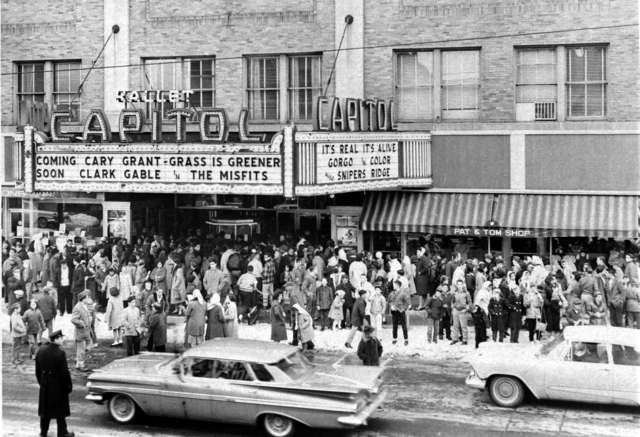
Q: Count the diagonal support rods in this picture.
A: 2